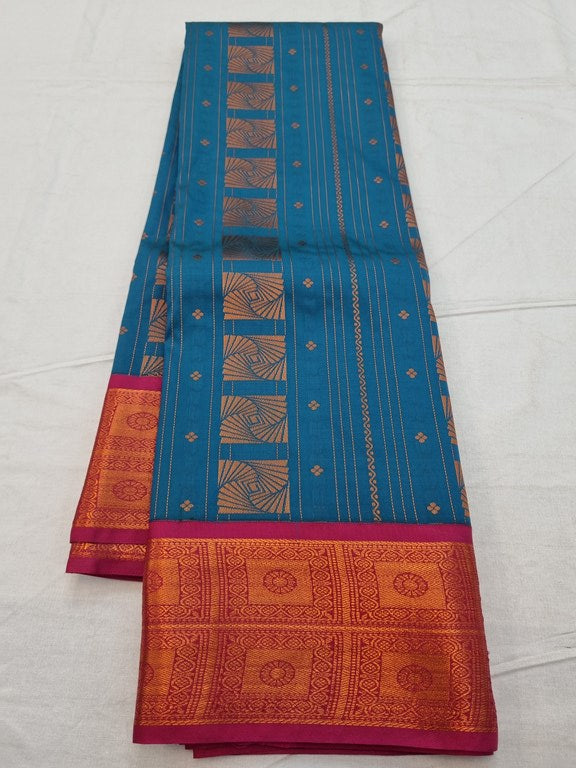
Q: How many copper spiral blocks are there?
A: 11